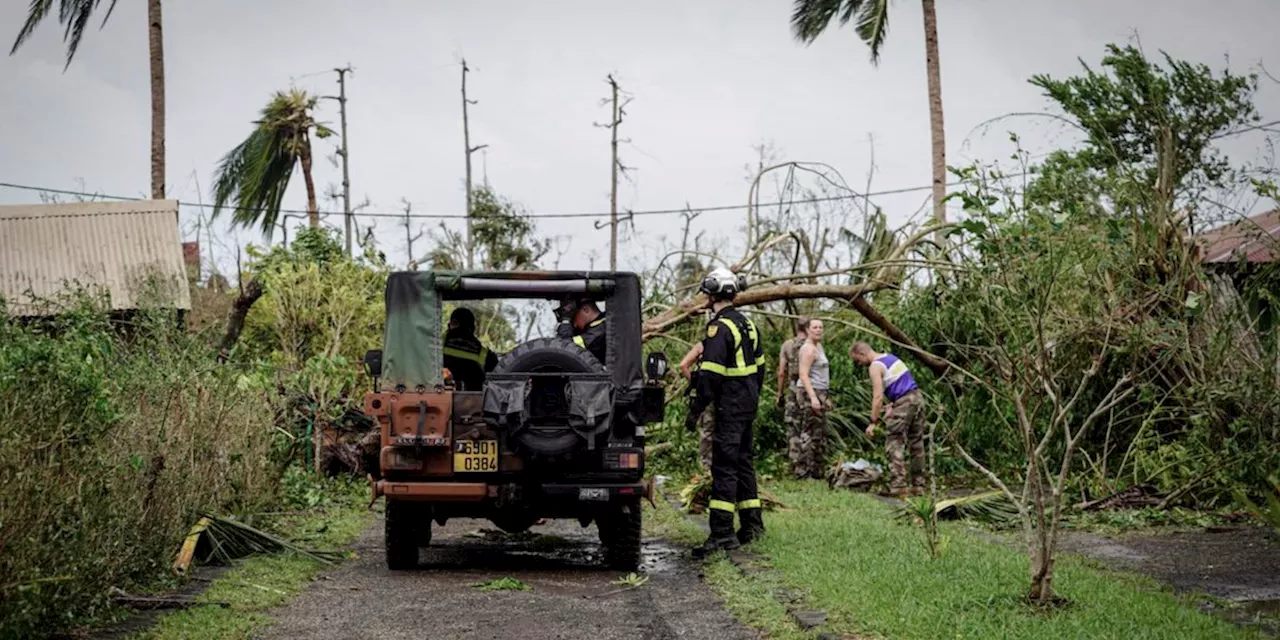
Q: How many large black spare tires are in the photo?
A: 1